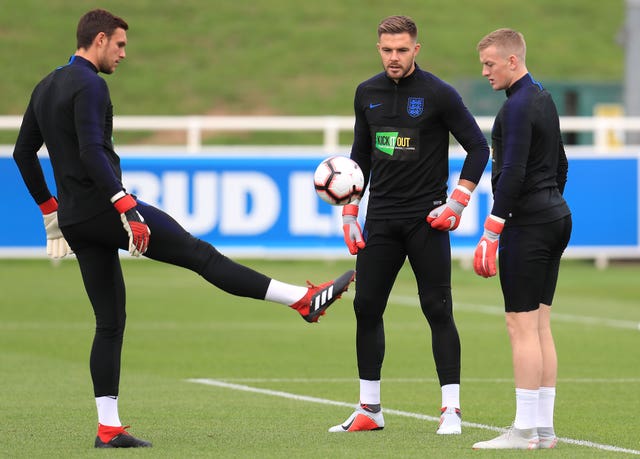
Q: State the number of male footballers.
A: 3